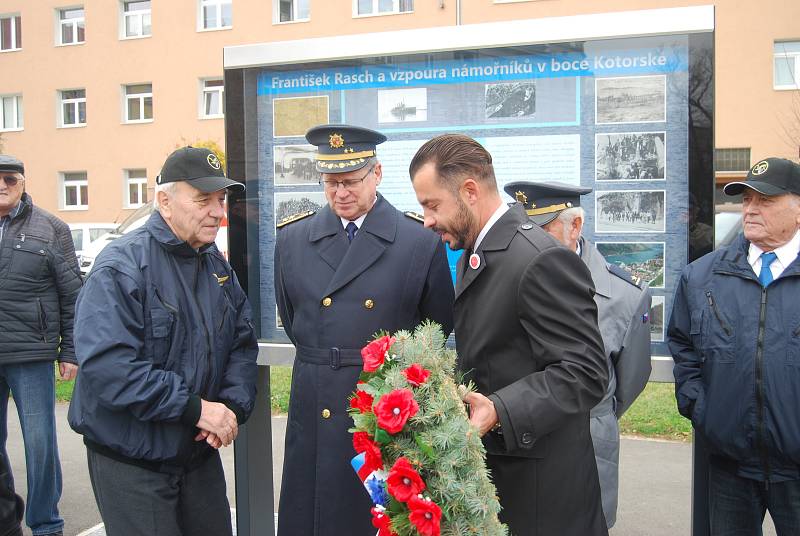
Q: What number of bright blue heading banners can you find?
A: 1